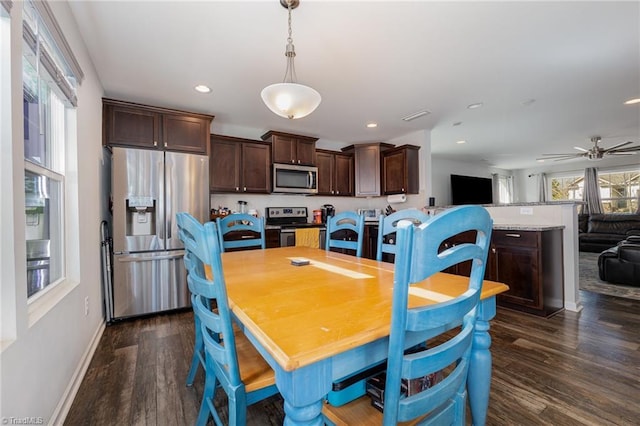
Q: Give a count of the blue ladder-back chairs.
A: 6